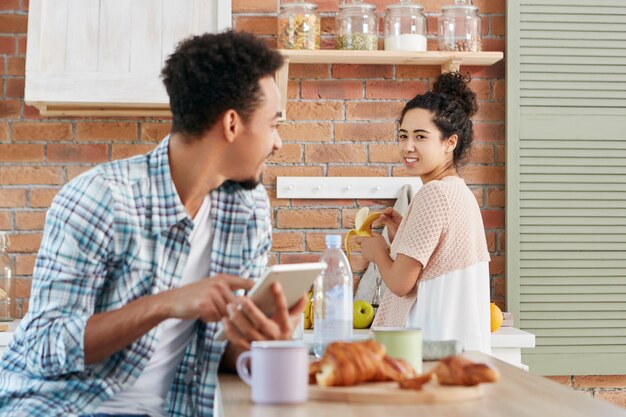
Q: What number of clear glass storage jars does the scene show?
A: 4